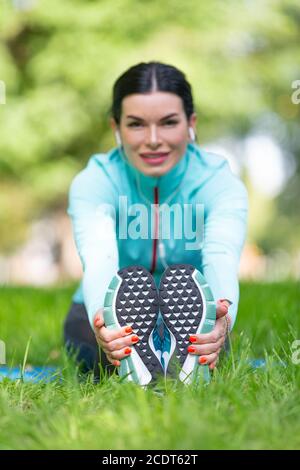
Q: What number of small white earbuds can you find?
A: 2